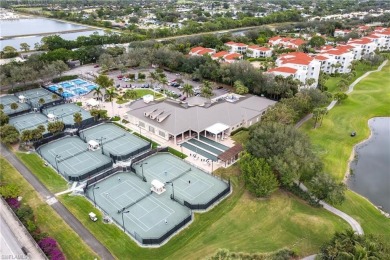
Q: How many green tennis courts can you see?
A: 8